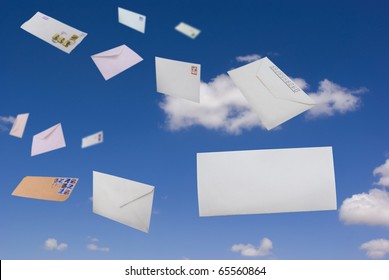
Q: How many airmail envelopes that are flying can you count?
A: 12